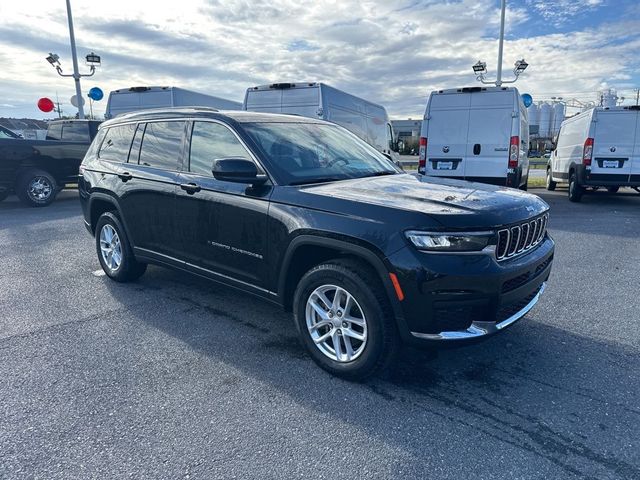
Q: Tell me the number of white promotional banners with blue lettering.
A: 0